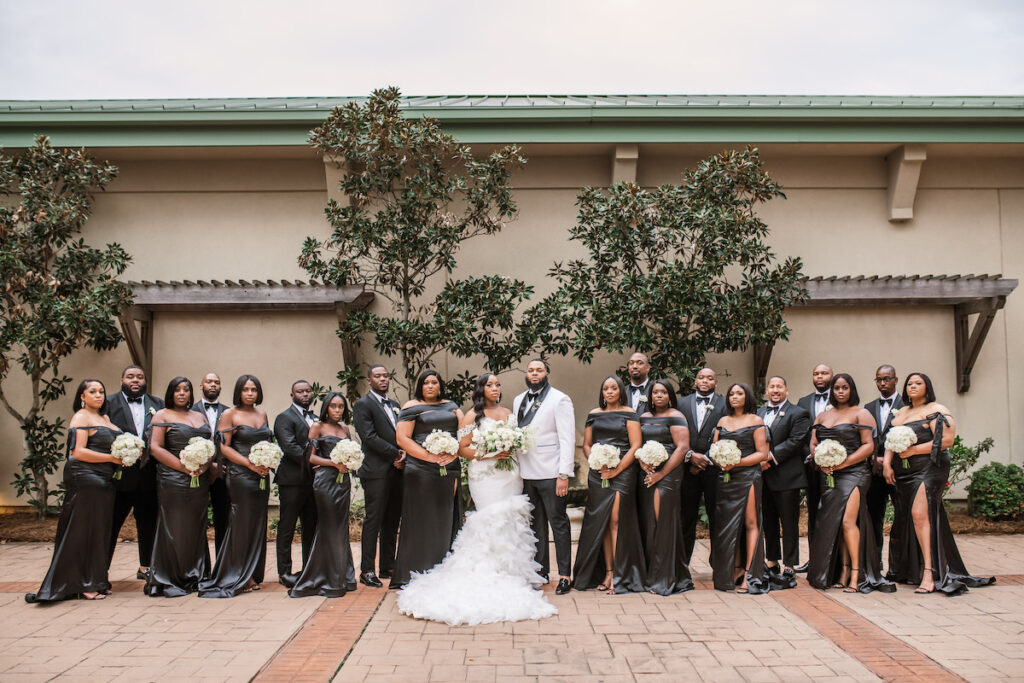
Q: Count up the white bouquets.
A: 11